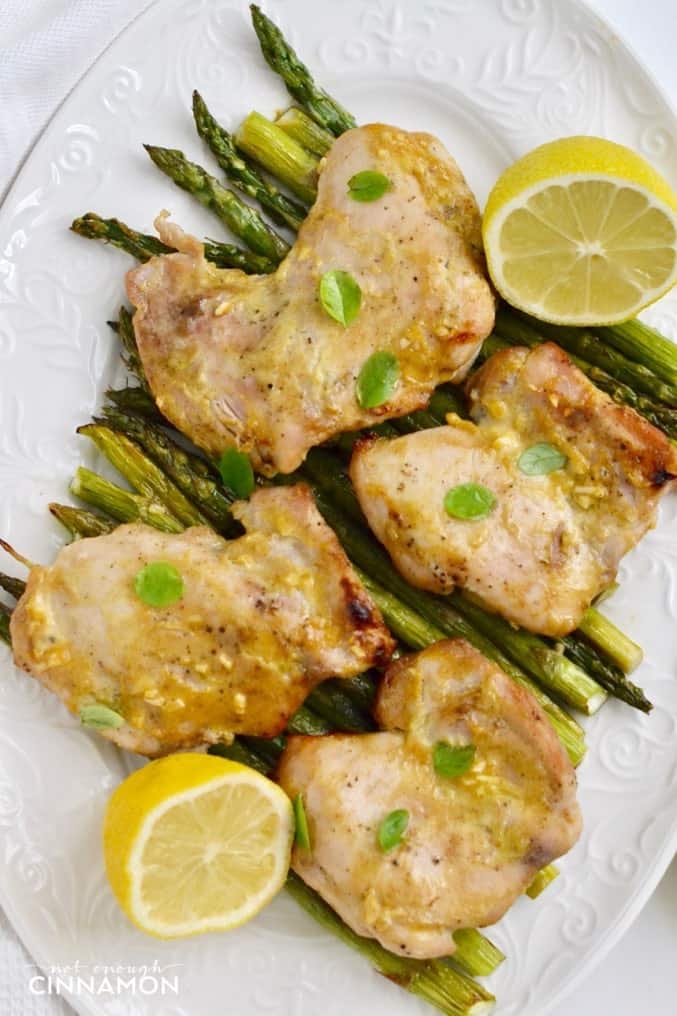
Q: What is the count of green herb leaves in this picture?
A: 11